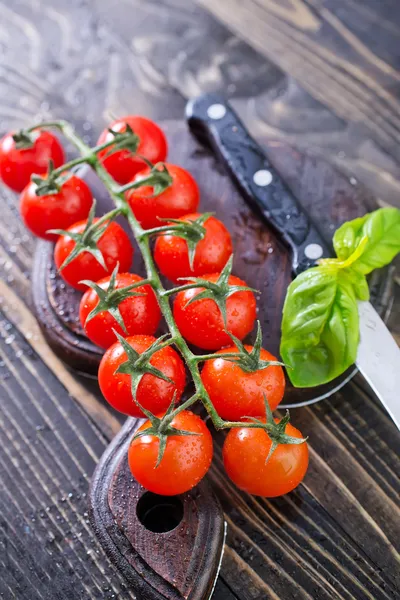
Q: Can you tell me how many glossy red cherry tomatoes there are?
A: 12